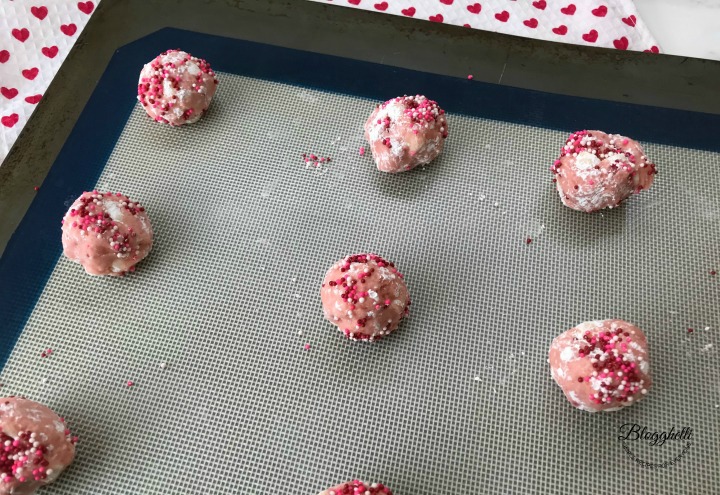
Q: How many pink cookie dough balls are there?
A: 8